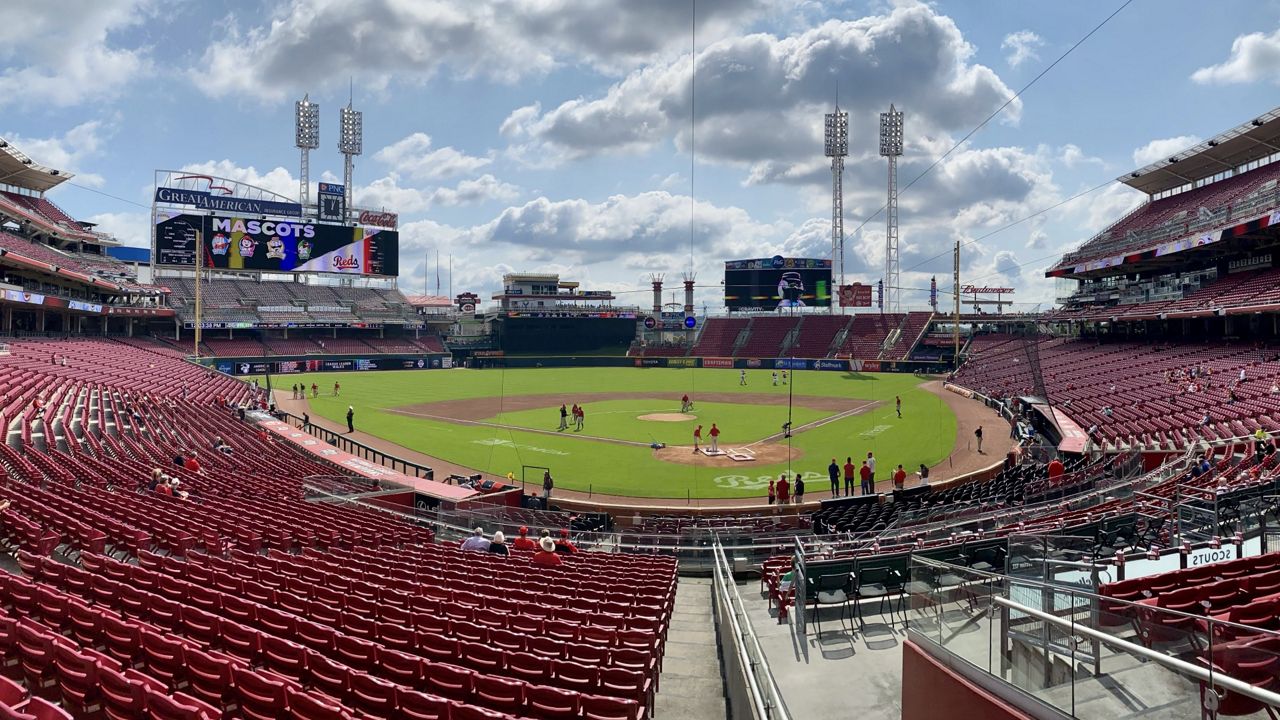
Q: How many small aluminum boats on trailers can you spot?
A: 0